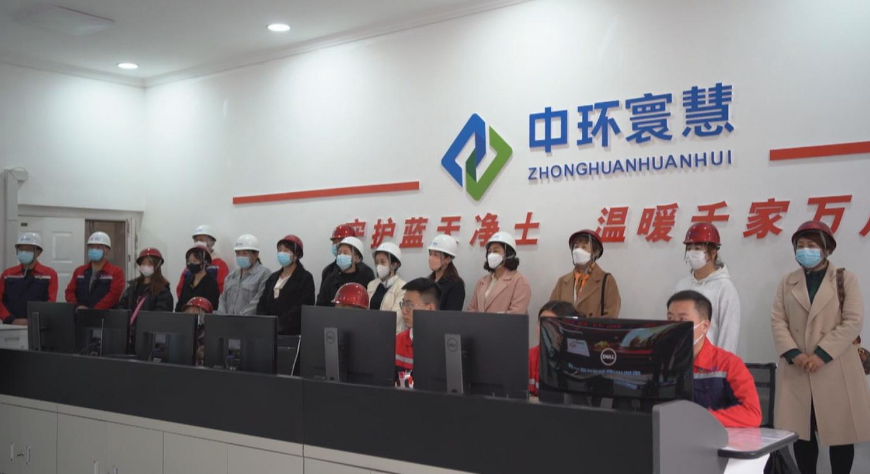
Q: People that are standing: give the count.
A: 15